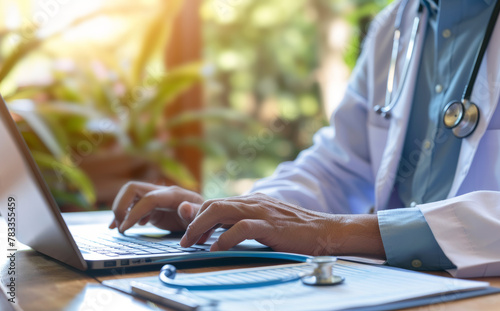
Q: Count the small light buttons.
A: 5